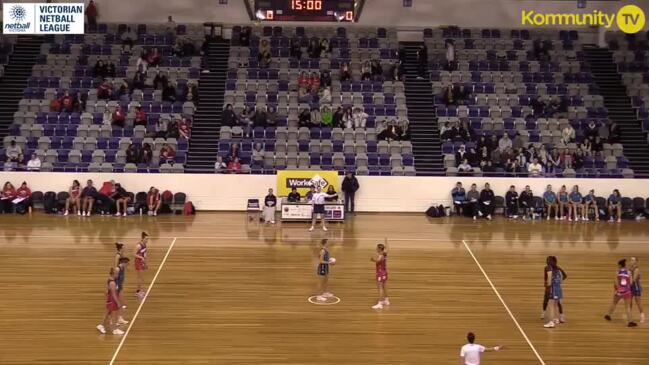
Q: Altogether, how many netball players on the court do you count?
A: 10